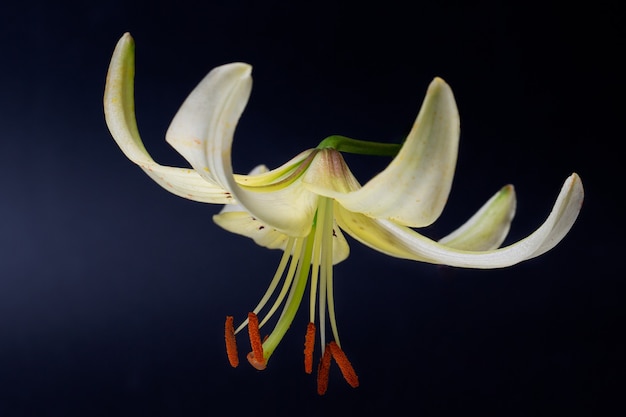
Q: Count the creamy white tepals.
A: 6